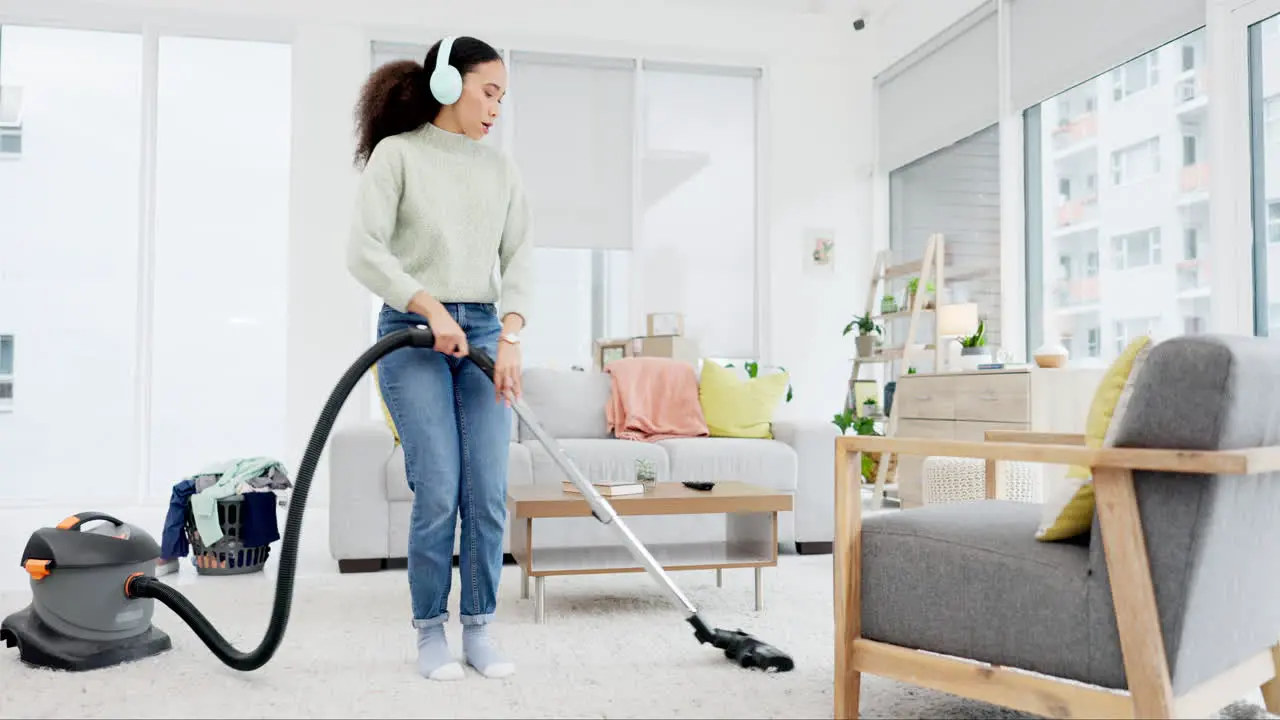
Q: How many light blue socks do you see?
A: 2